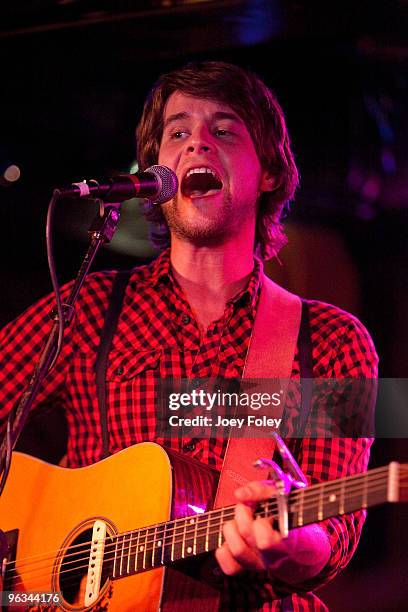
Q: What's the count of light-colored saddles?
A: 1